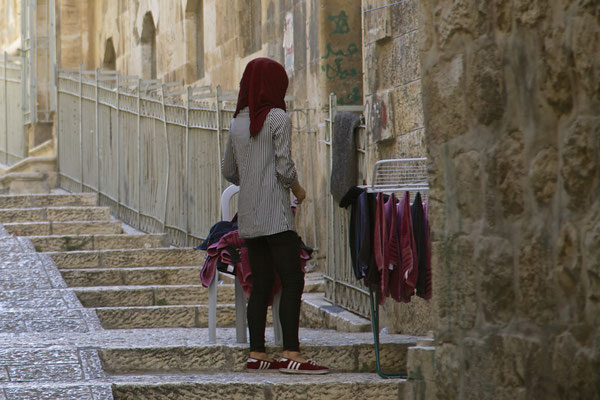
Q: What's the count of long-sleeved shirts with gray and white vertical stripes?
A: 1